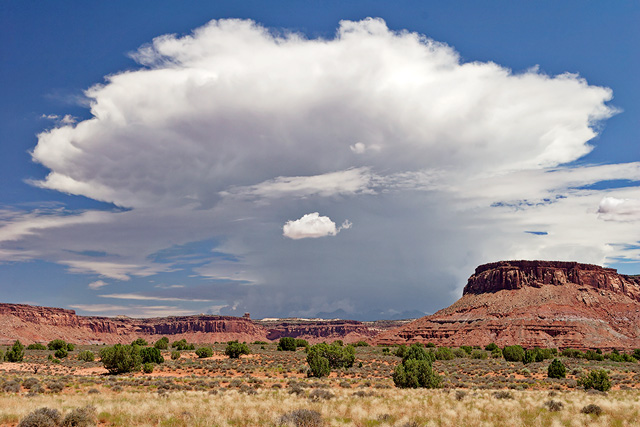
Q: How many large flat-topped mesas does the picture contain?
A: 1